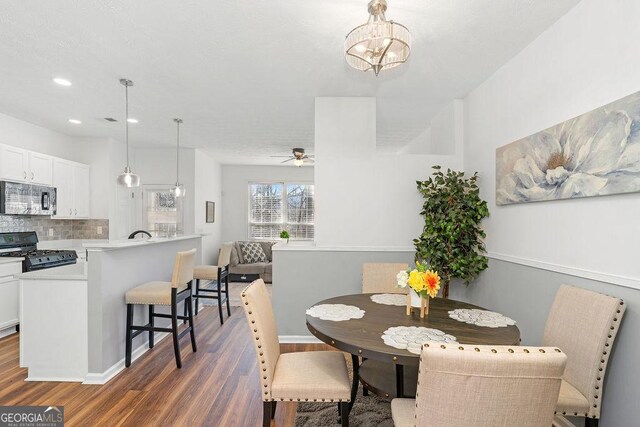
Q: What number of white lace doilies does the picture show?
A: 4